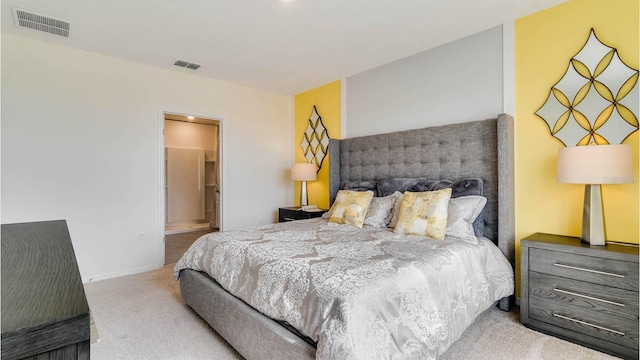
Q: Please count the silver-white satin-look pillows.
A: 2